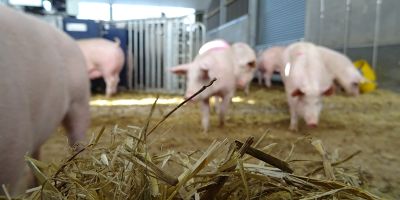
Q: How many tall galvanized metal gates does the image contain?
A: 1